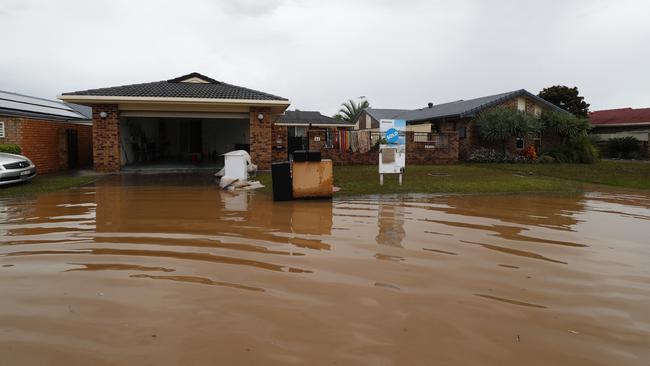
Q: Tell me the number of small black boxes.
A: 2